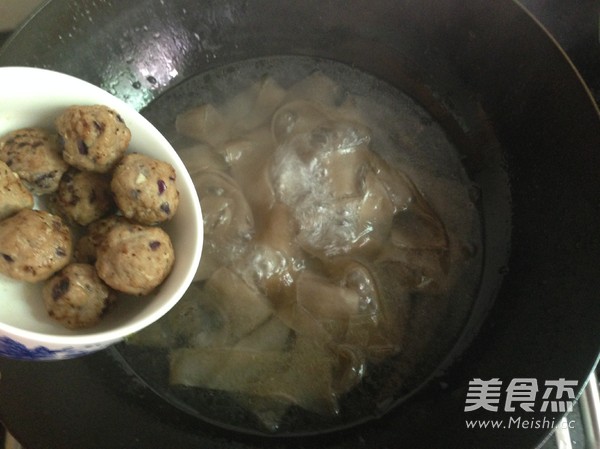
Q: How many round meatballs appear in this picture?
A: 9